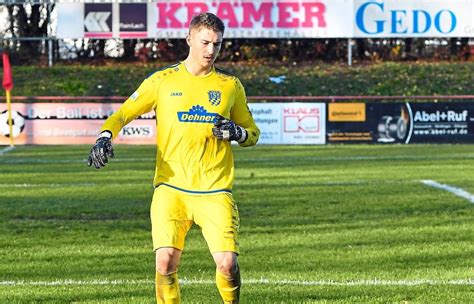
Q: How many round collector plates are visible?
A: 0